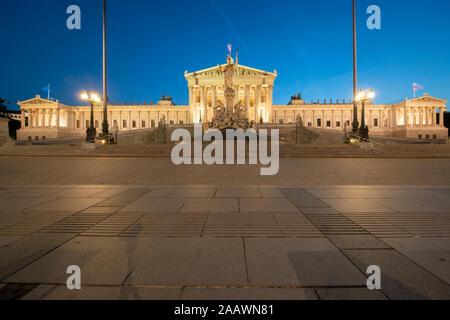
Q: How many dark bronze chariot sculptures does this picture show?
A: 2